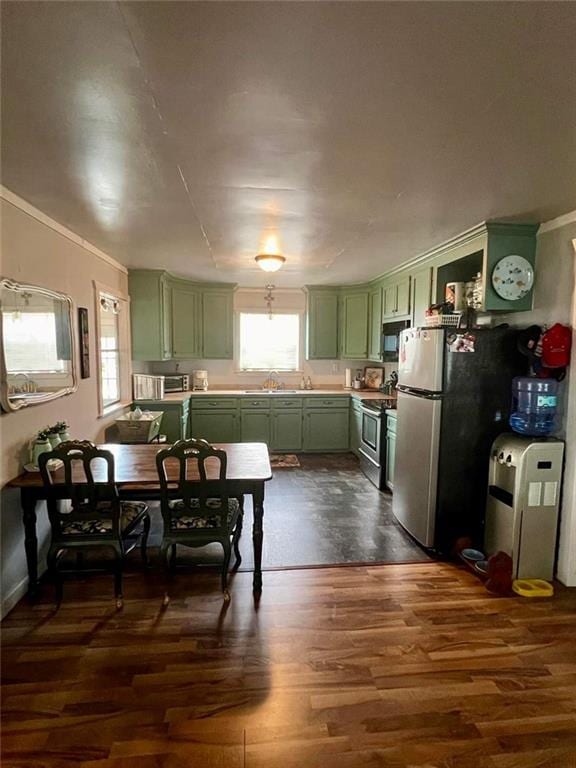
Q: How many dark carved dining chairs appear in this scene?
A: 2